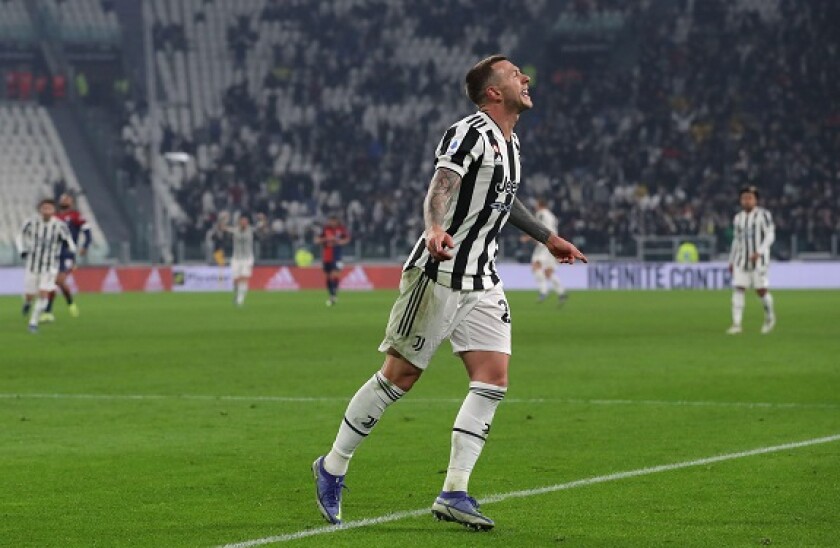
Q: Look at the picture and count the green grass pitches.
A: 1